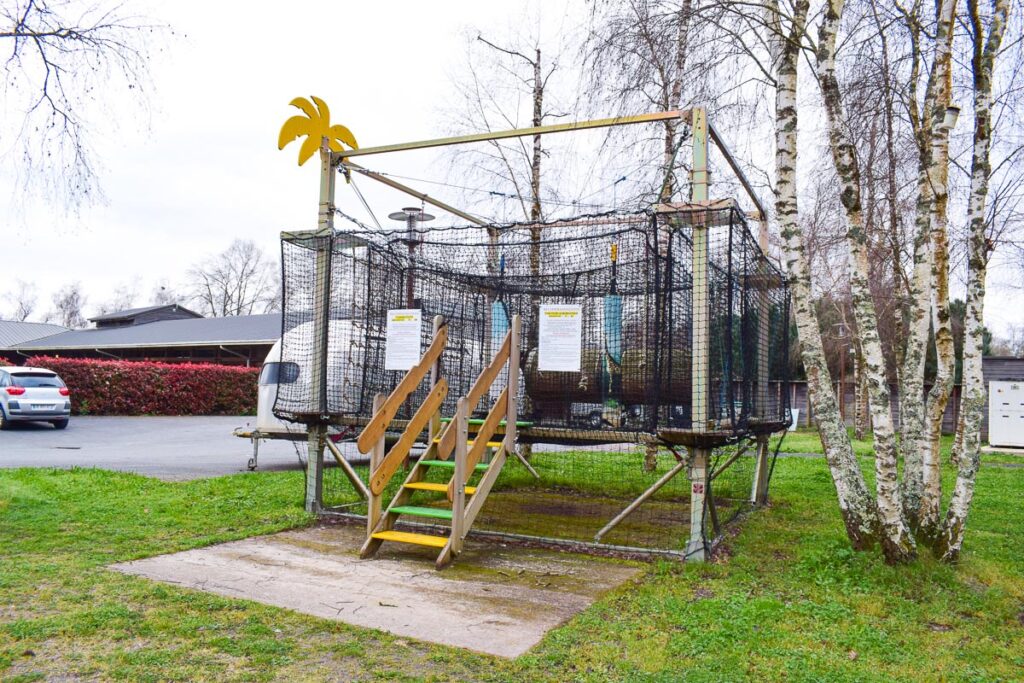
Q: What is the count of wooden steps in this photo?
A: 6